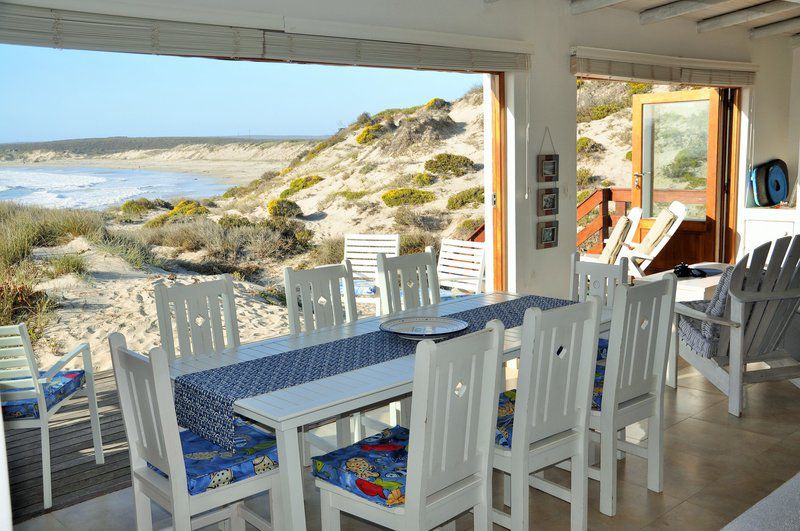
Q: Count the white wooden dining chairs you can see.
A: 8